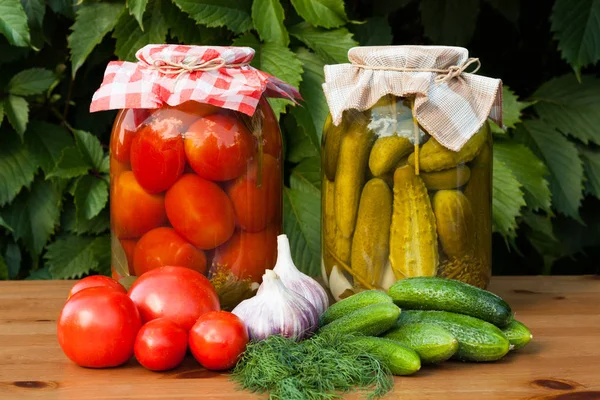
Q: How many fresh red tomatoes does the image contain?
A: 5